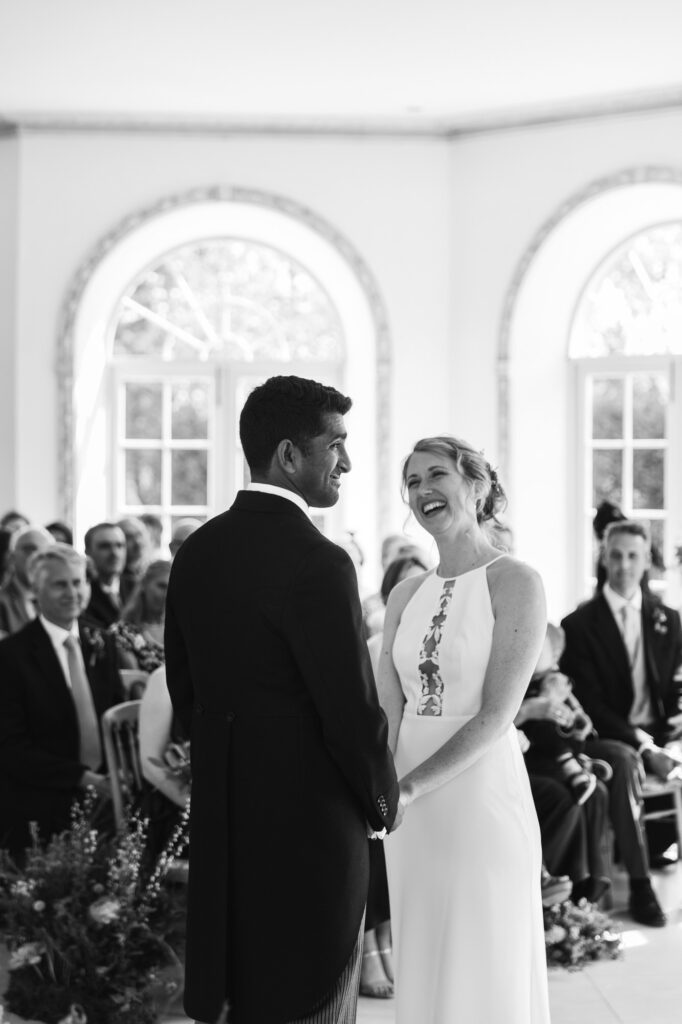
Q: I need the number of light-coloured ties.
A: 2